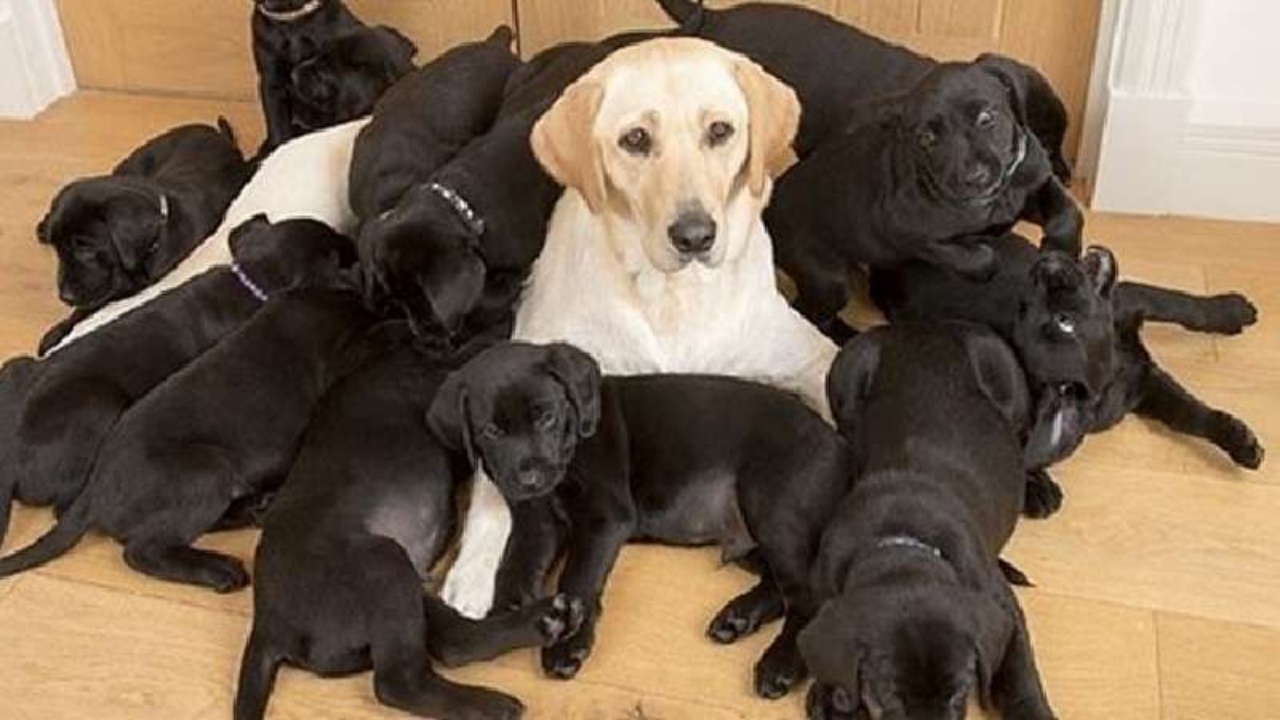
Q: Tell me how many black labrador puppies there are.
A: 13